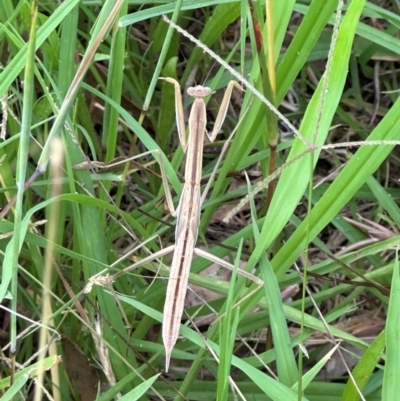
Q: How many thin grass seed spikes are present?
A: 4